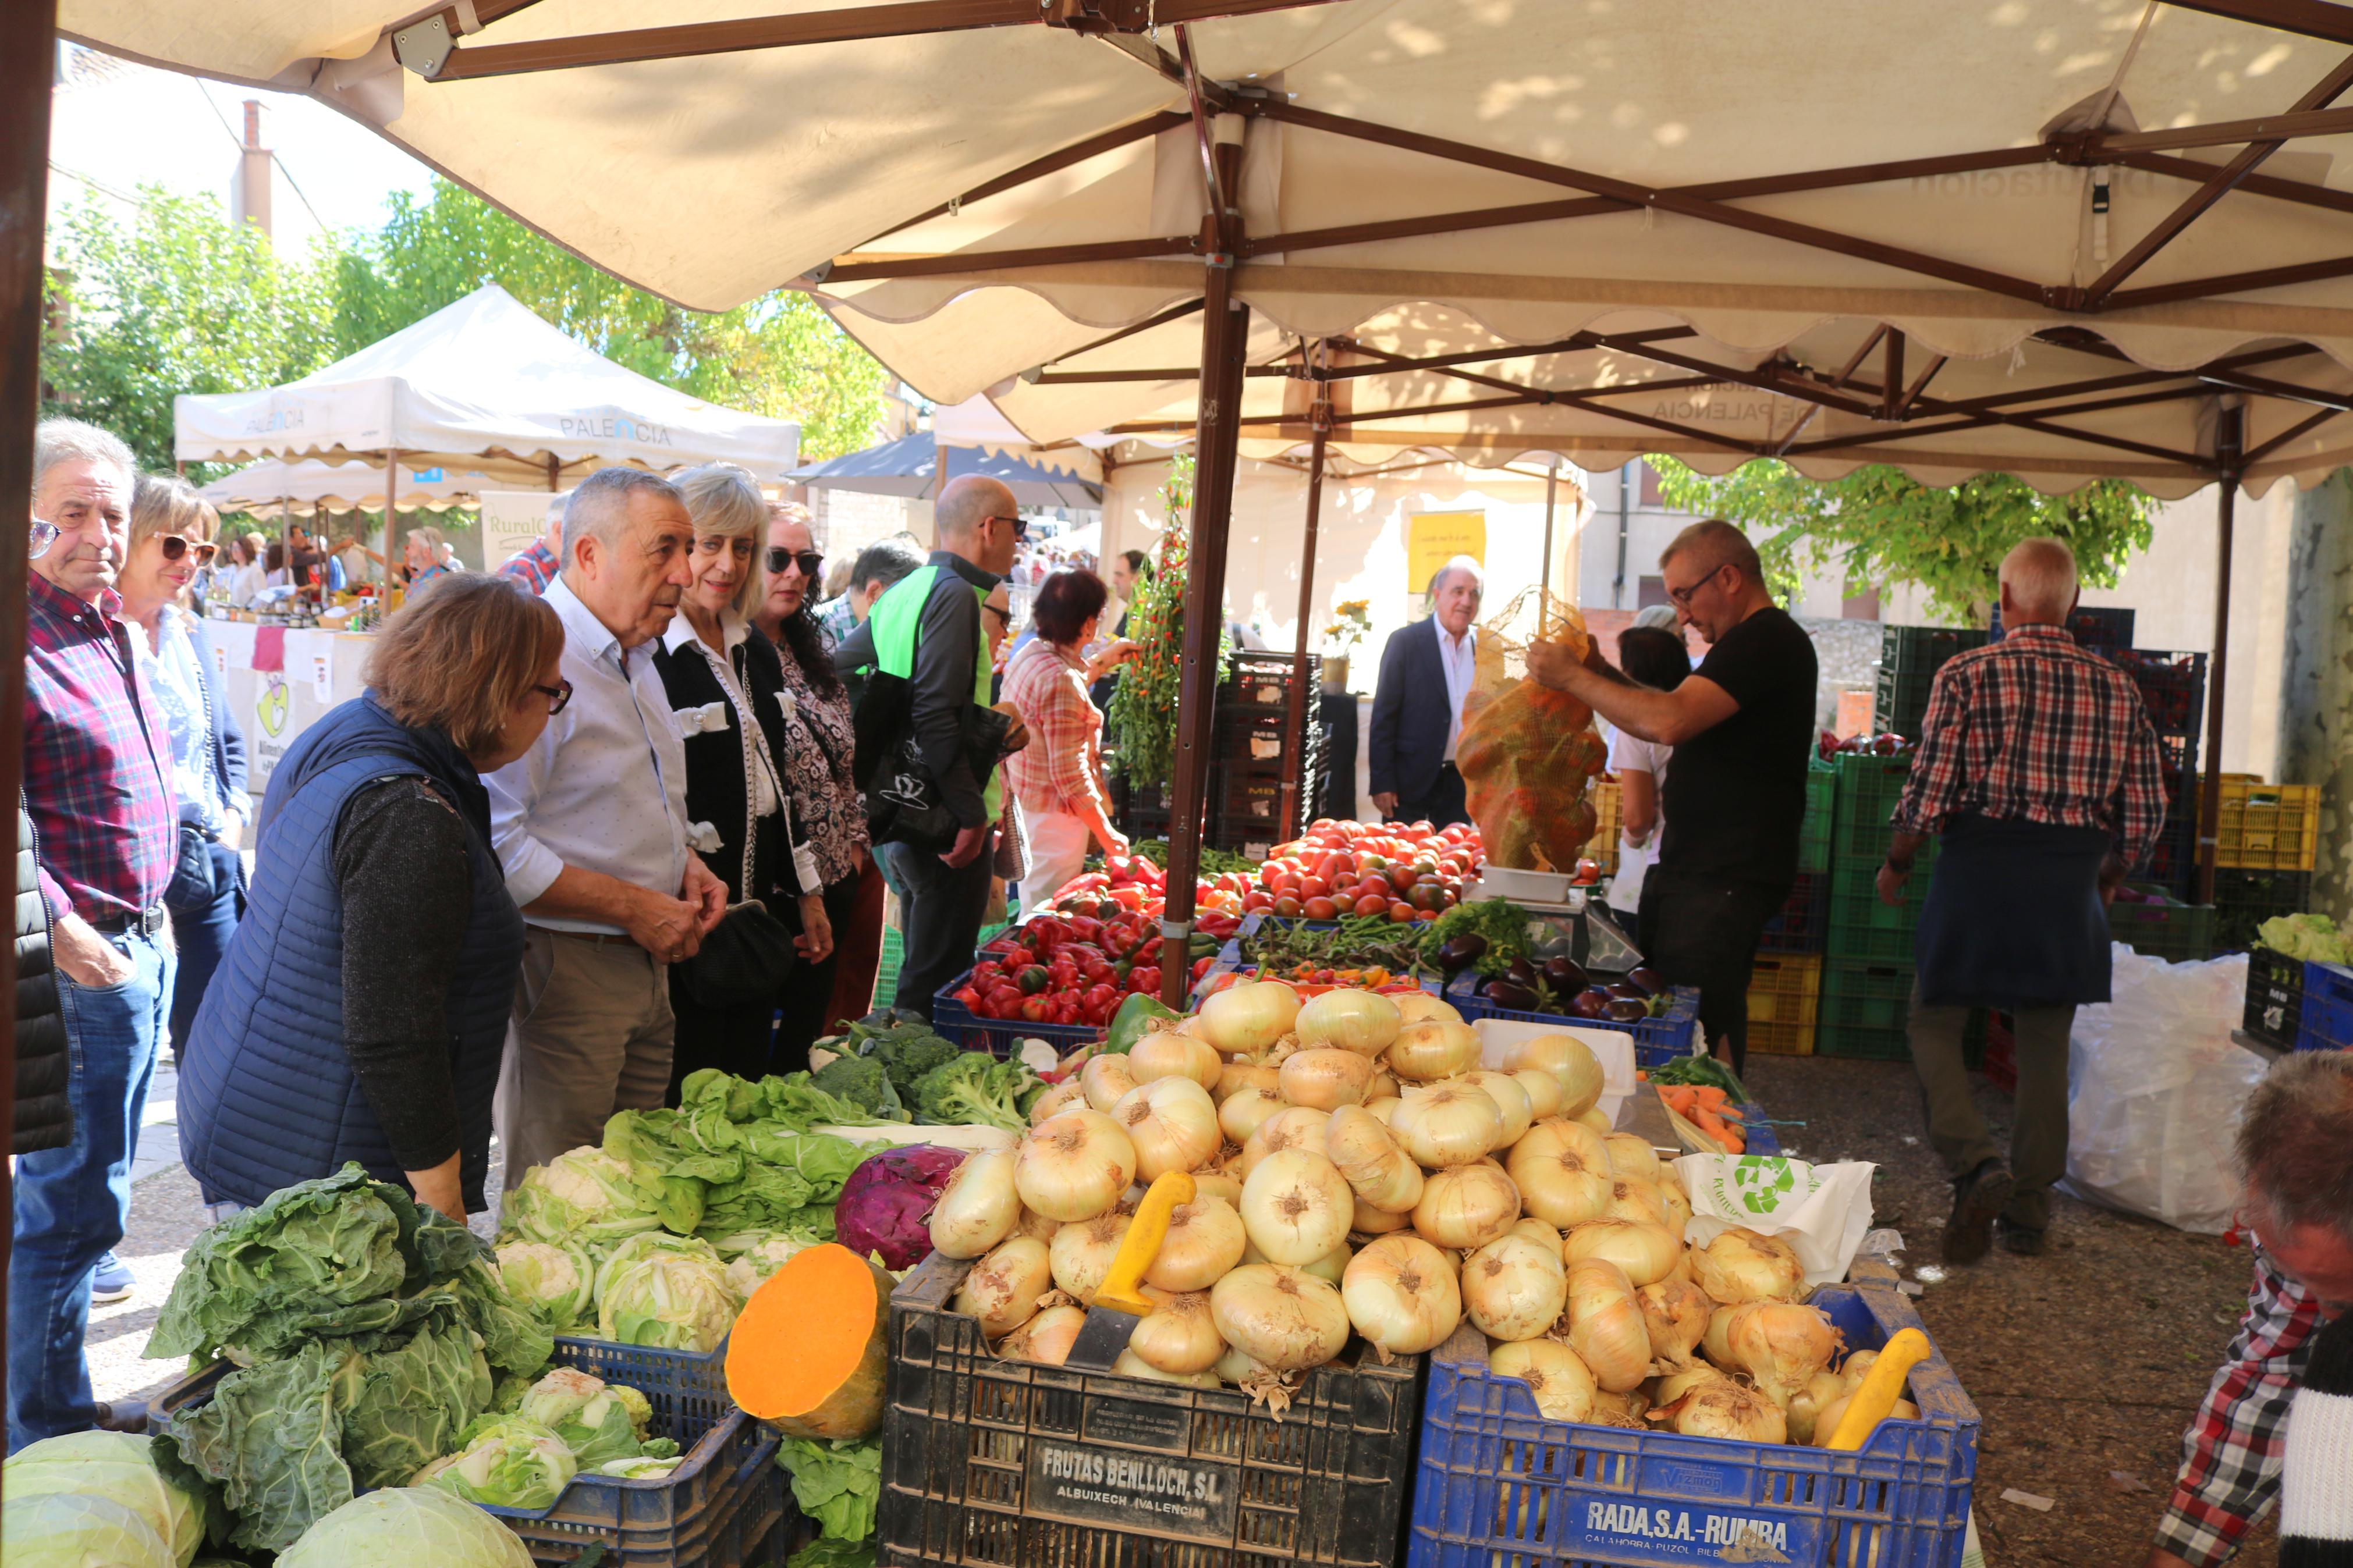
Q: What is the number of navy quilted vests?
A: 1